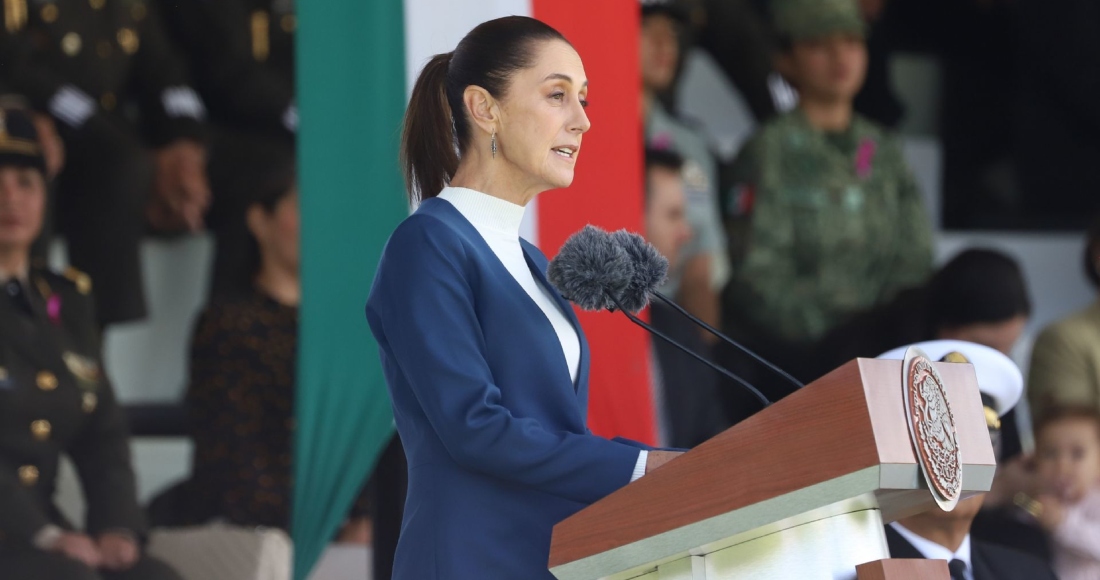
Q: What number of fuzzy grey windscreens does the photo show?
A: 2